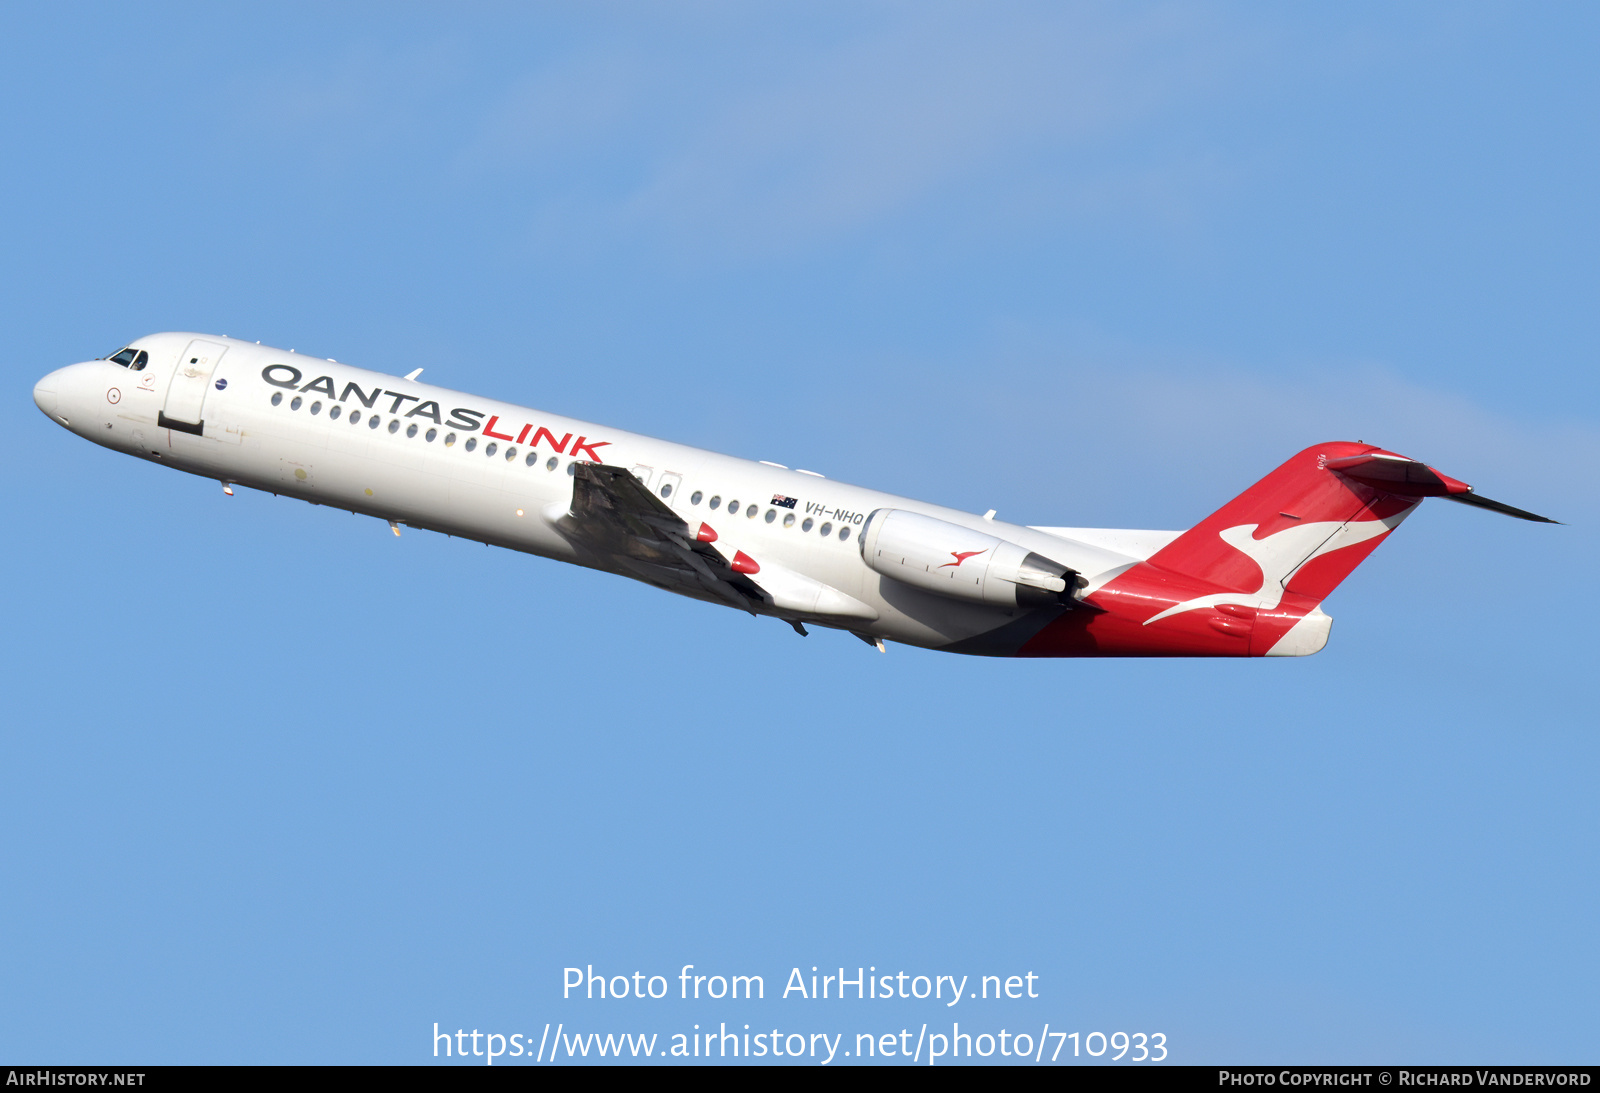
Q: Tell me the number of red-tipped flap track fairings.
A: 2